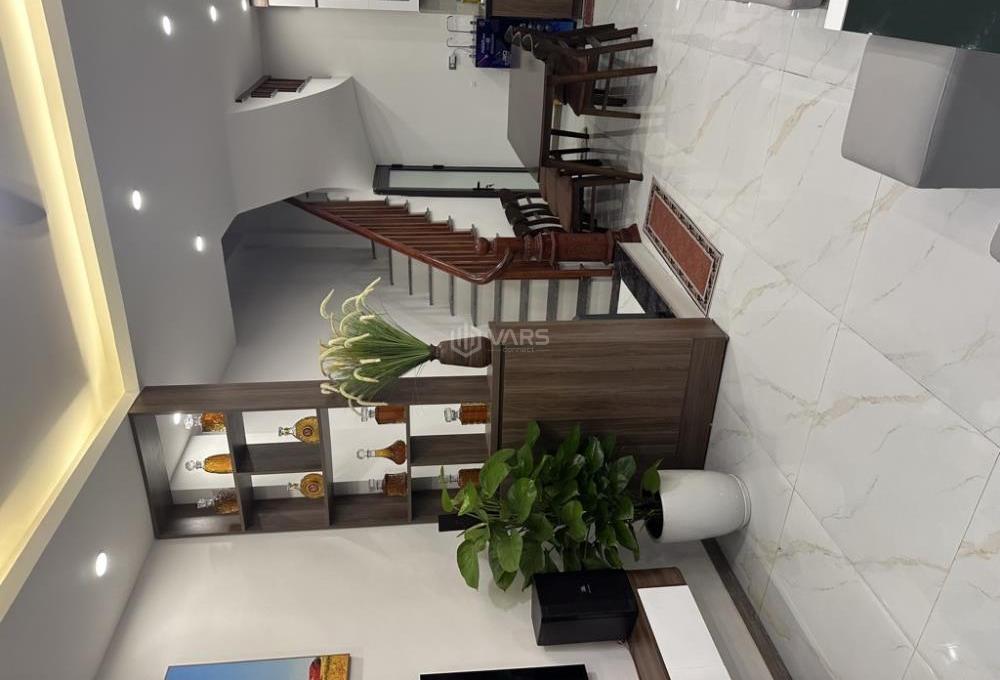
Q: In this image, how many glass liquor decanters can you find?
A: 10